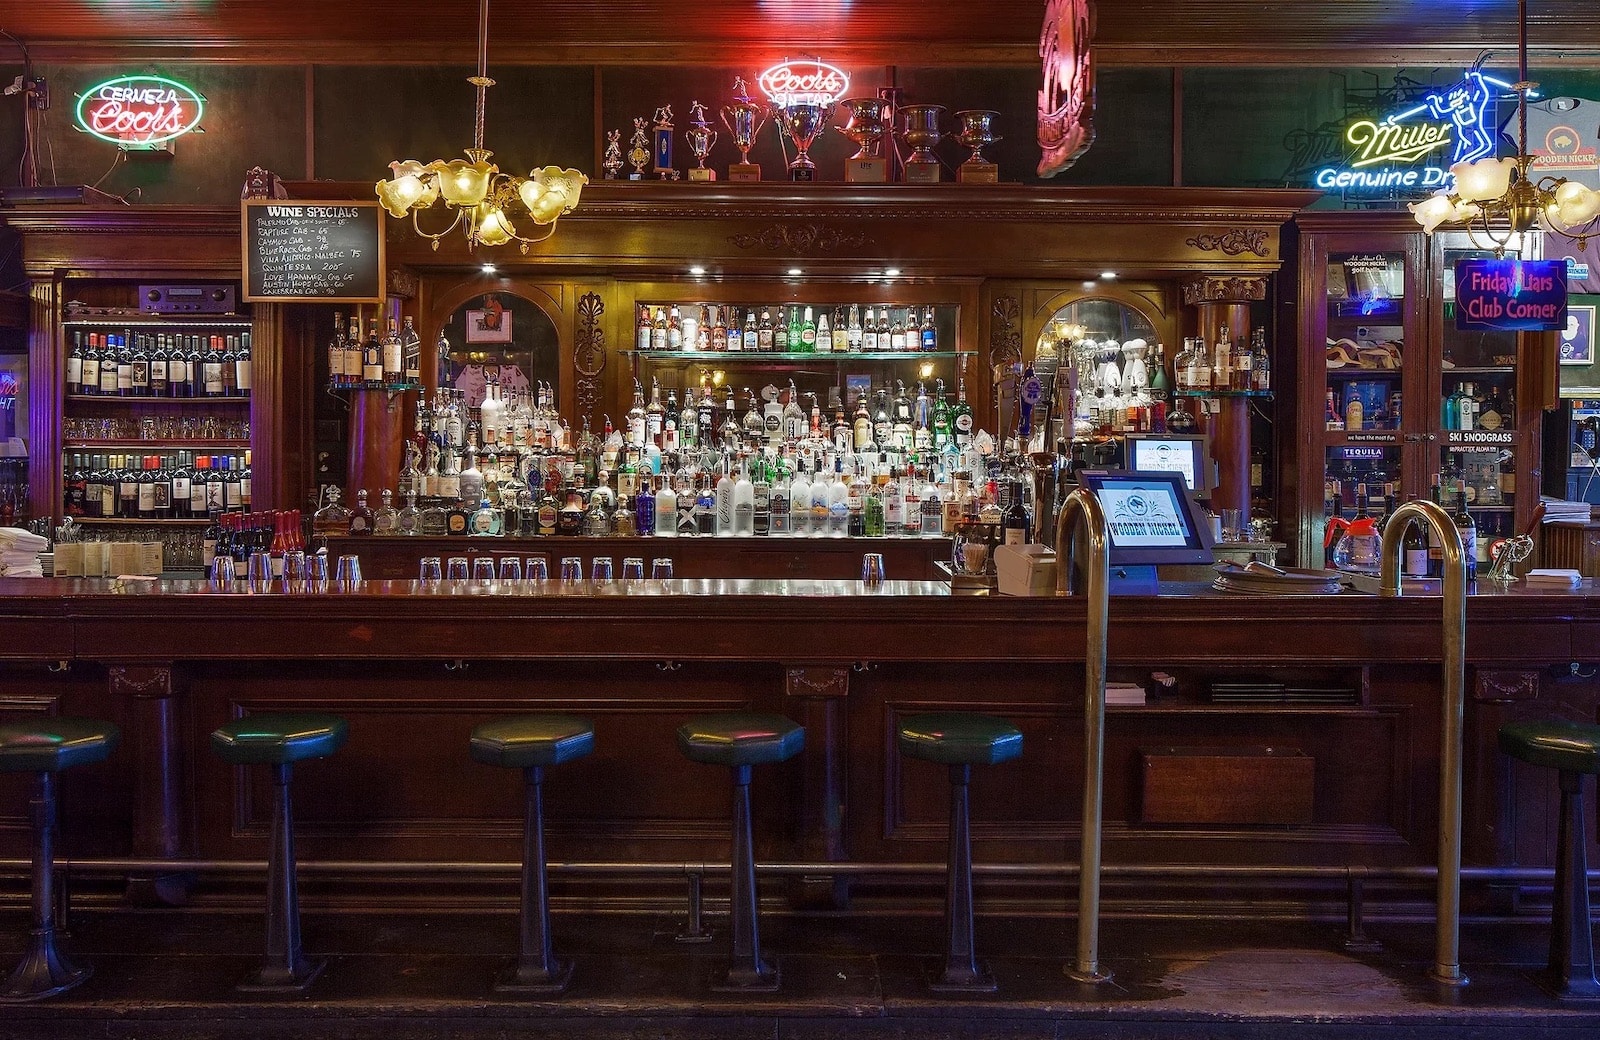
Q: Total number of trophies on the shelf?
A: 9